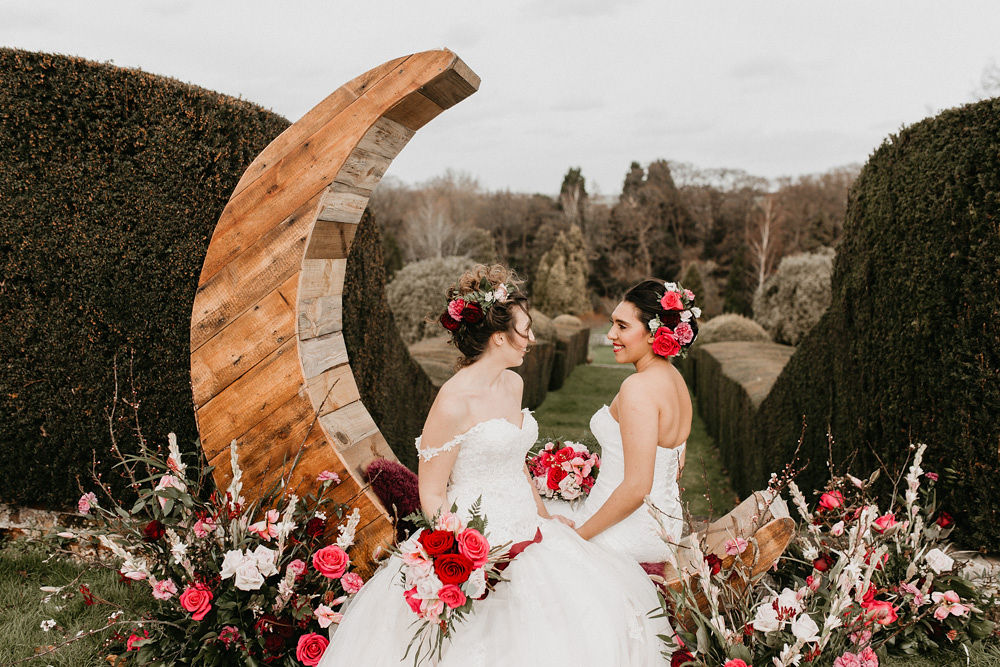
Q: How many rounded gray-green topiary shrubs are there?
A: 2